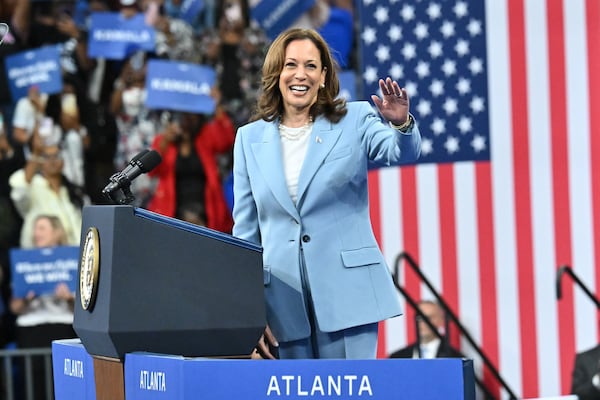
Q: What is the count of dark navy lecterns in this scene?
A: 1